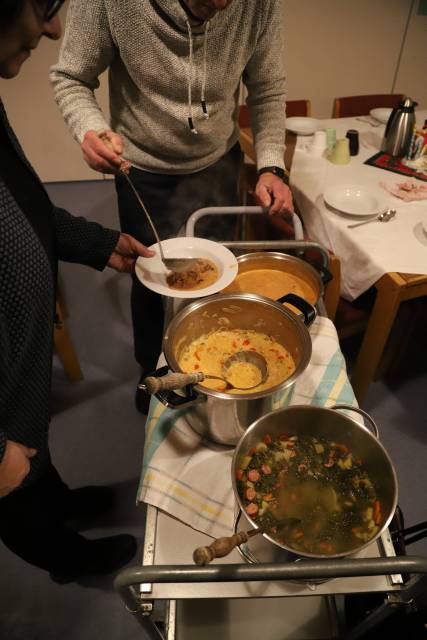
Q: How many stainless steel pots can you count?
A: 3